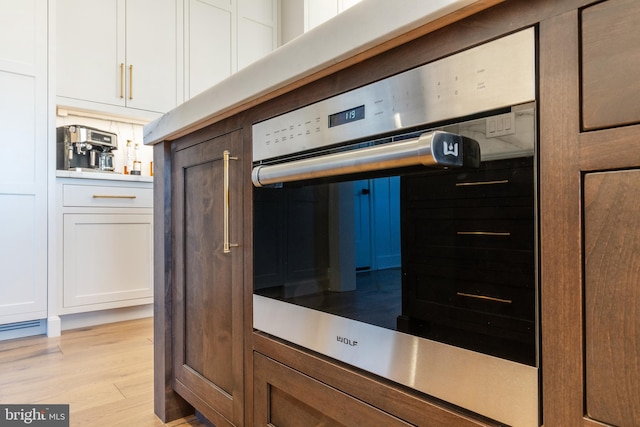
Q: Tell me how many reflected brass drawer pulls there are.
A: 3